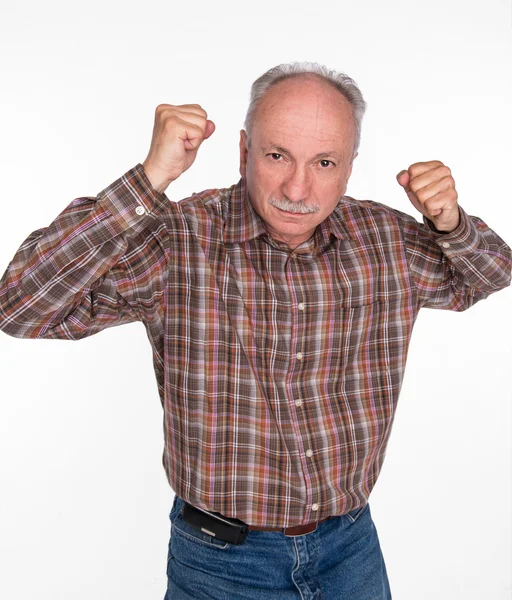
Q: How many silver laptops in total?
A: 0